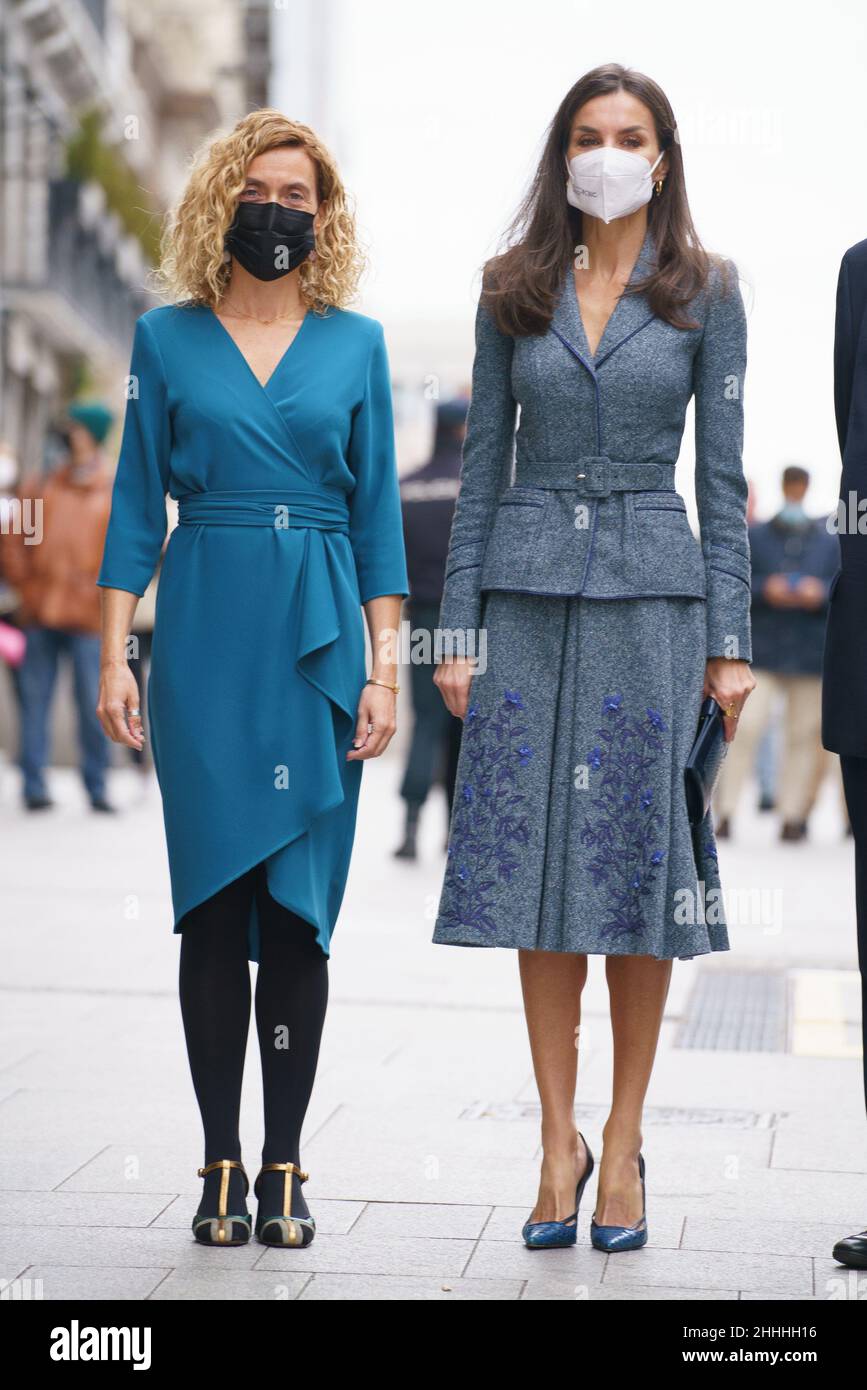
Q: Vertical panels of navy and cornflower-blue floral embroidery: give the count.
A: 2